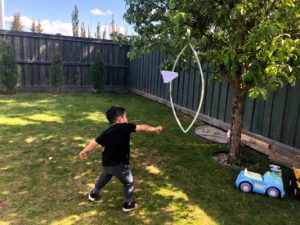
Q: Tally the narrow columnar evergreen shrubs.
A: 3